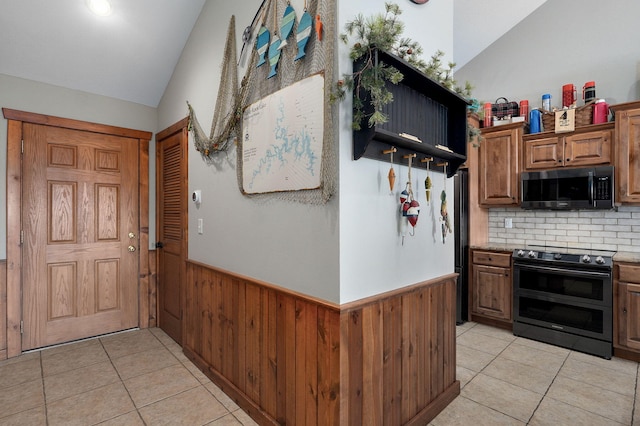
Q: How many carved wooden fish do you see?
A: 4